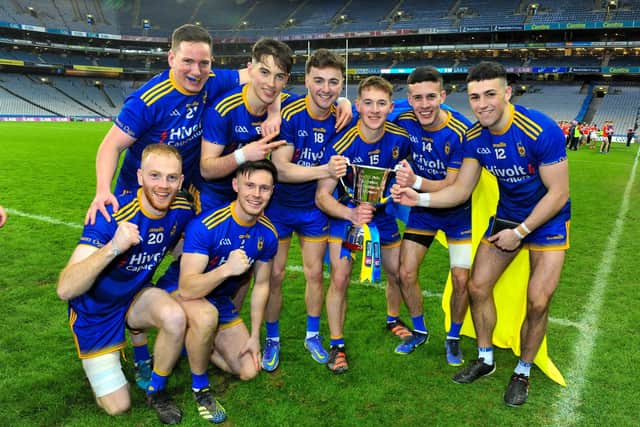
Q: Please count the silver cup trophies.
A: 1